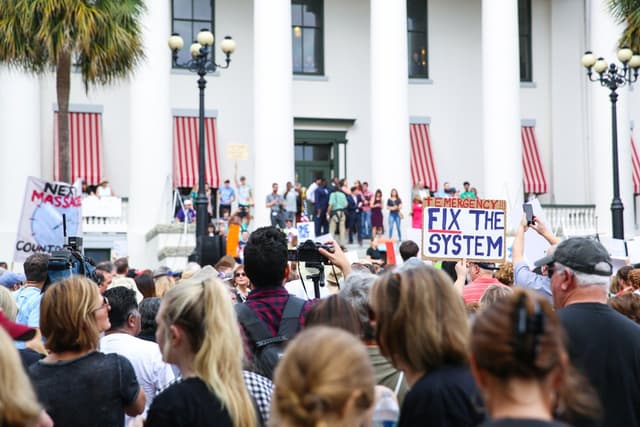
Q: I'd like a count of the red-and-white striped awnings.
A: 5